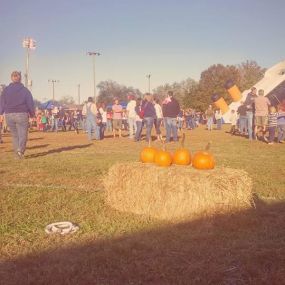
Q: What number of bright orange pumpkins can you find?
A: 4